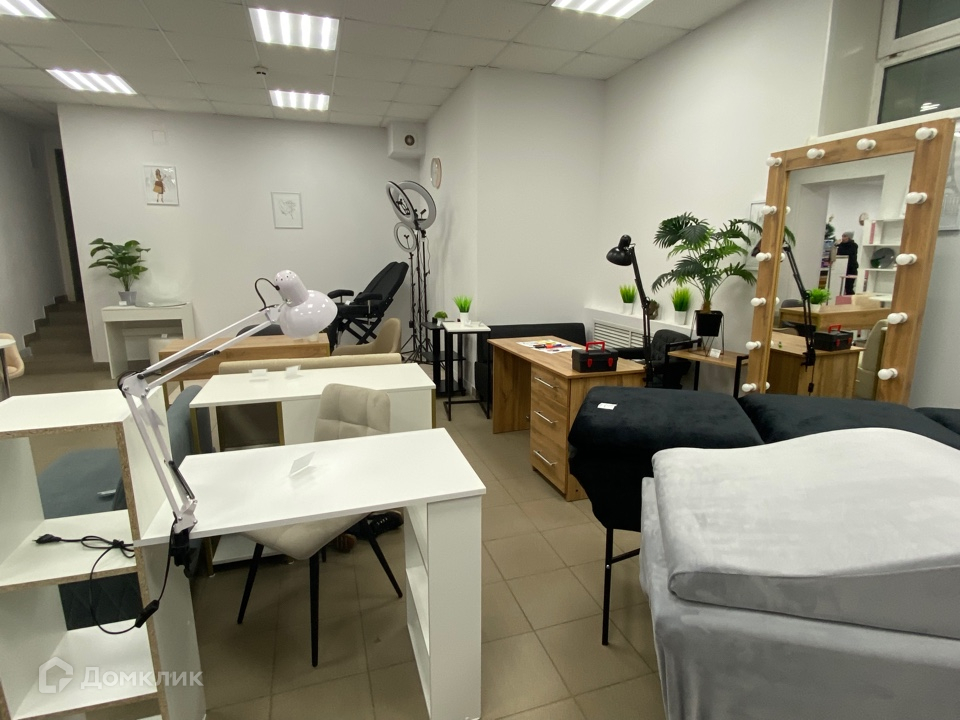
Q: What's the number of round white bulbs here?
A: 13